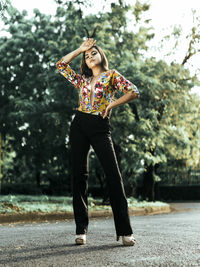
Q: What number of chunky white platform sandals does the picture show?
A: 2